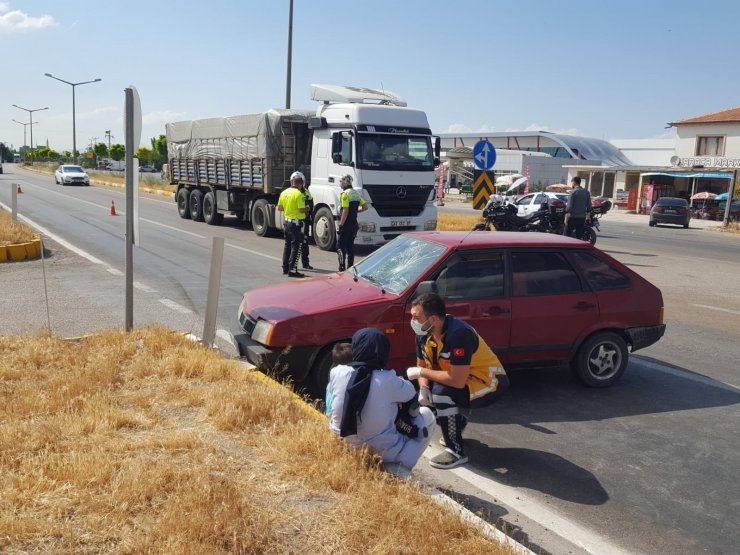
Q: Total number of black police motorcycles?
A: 2